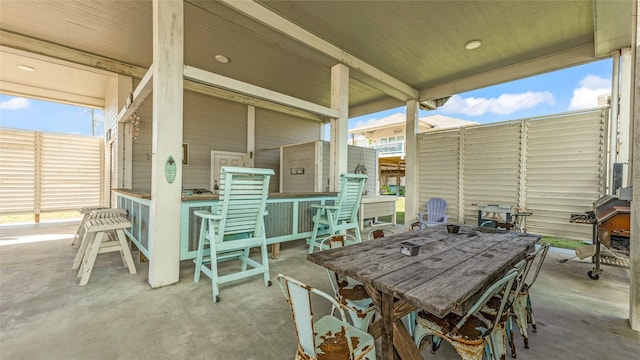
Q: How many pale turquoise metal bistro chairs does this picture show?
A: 8